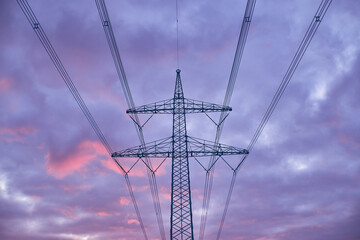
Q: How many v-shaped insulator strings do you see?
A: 6